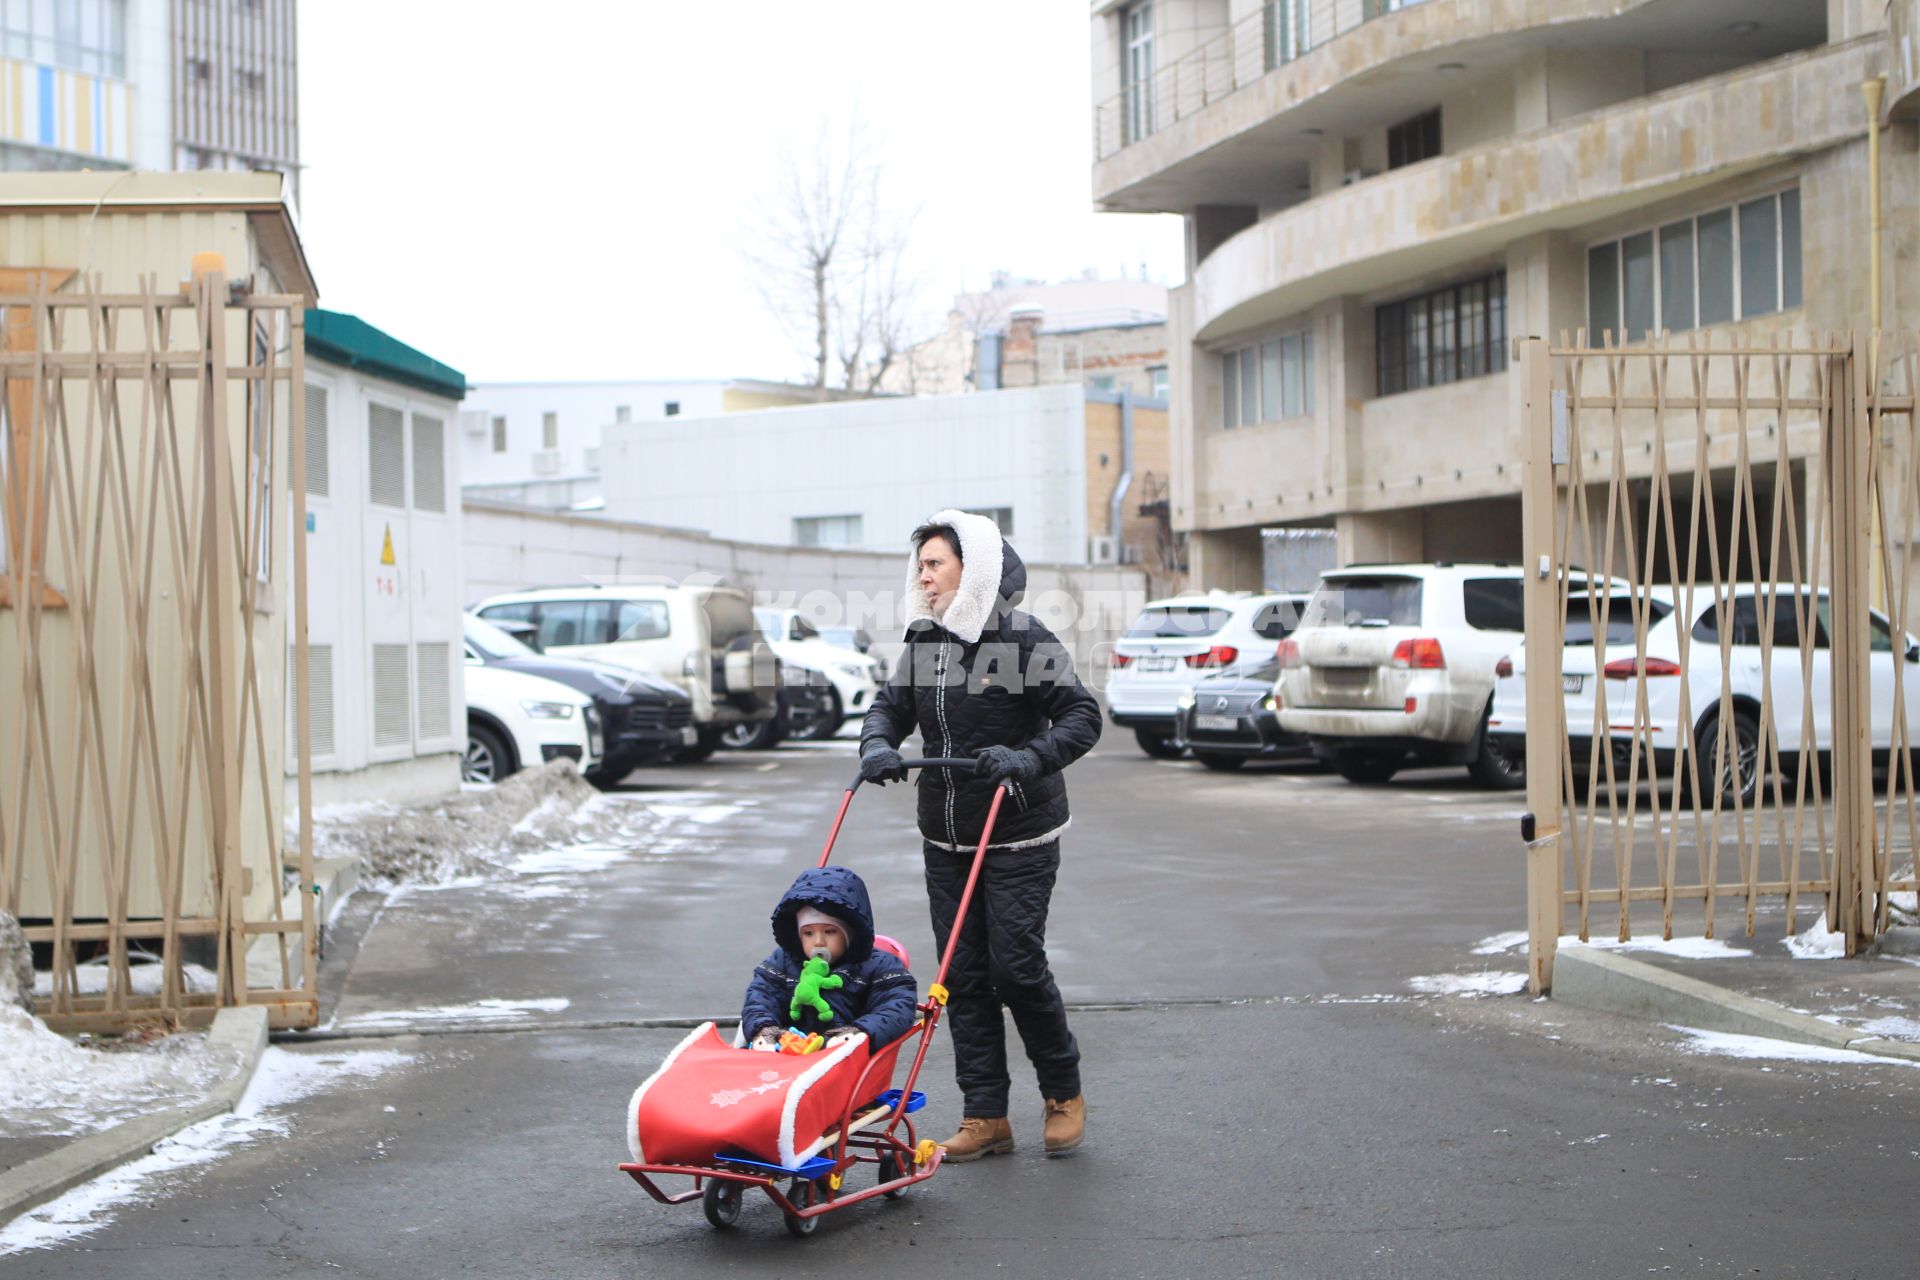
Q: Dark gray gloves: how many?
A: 2